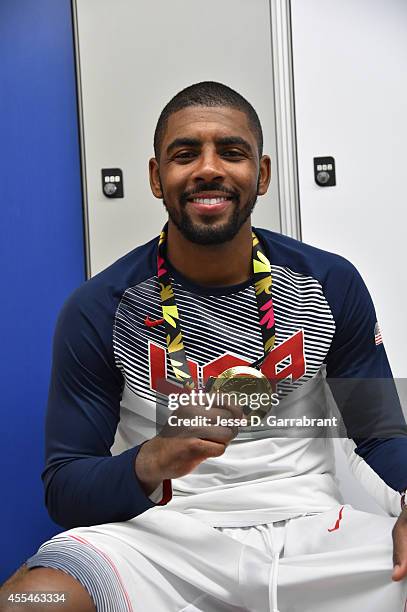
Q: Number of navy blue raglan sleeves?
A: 2